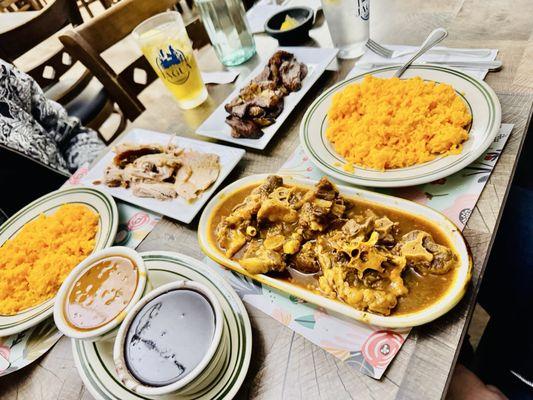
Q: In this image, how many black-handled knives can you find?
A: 0